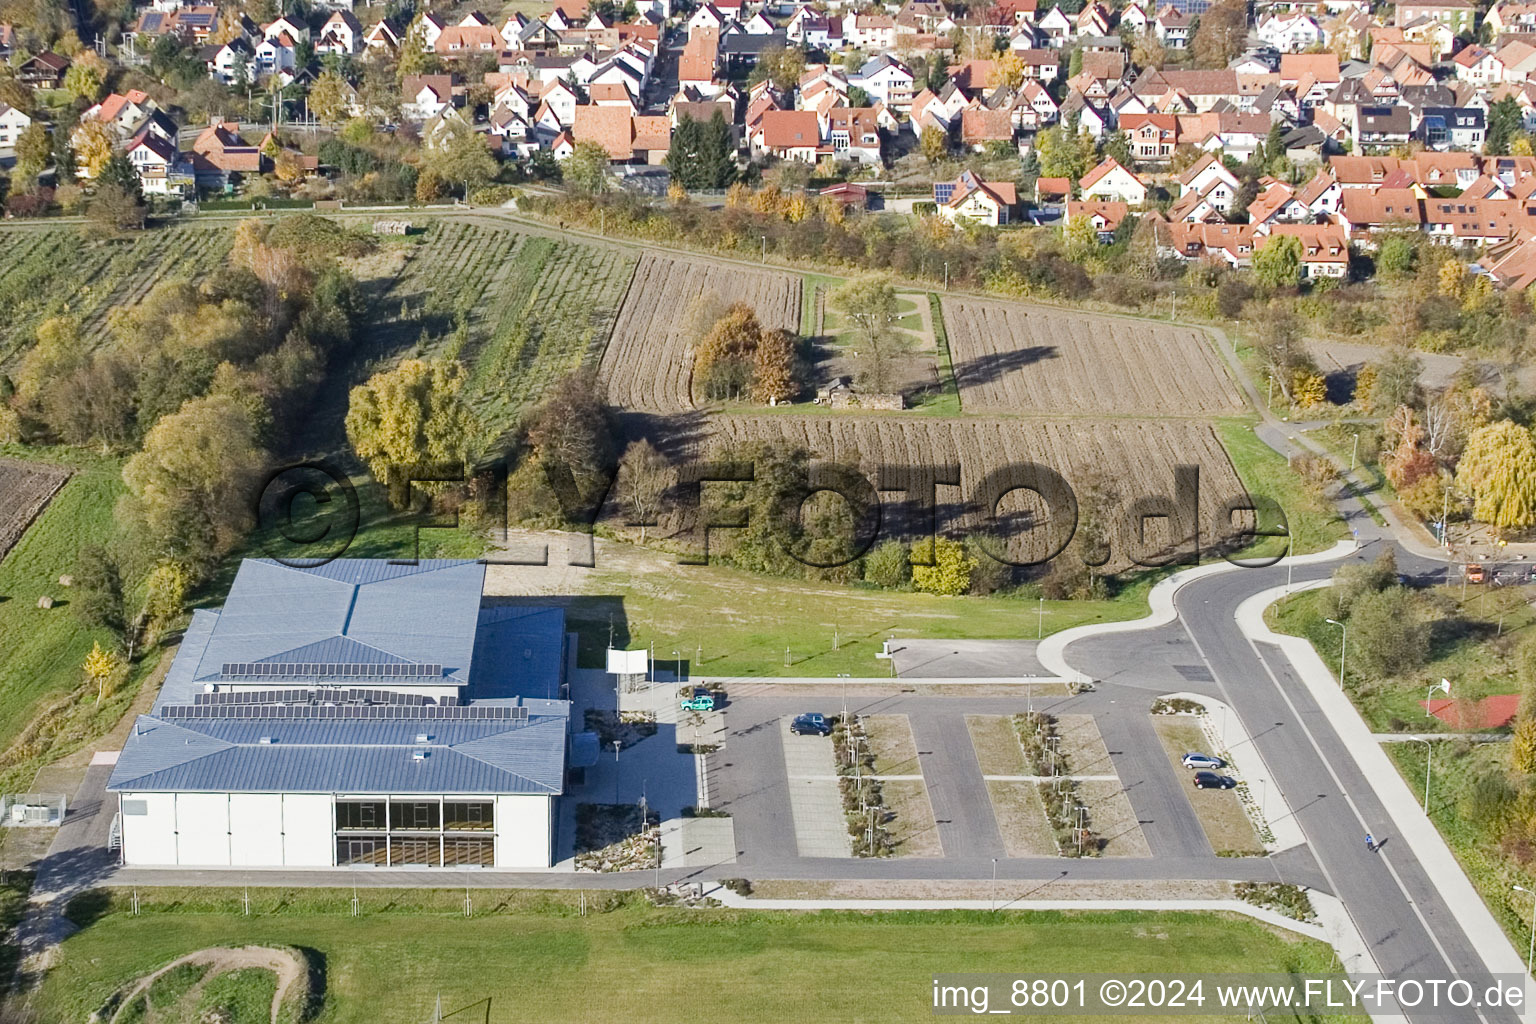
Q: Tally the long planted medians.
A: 2